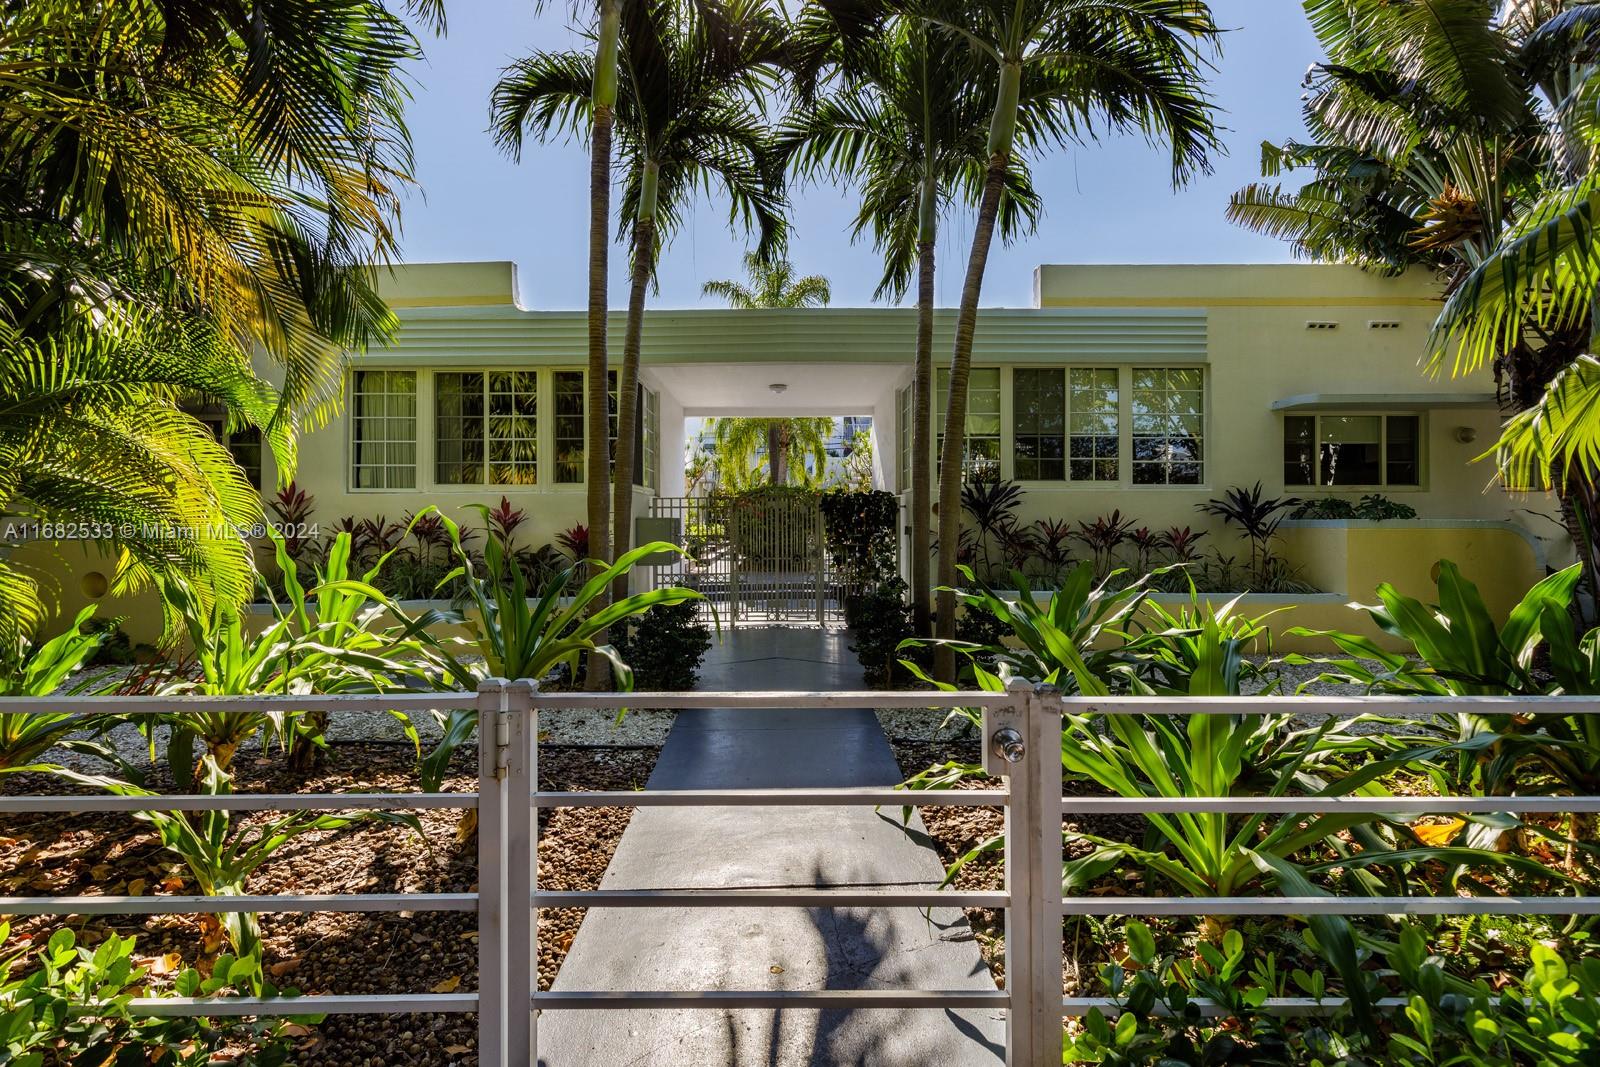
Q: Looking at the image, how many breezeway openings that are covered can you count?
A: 1